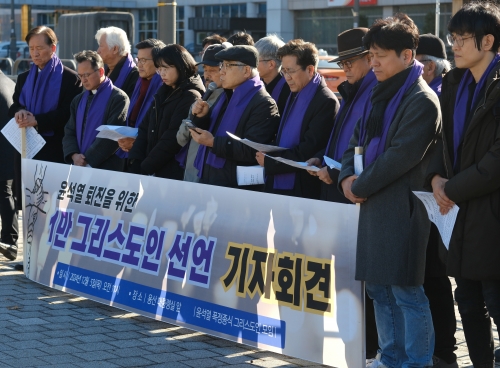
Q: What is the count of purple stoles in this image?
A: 12